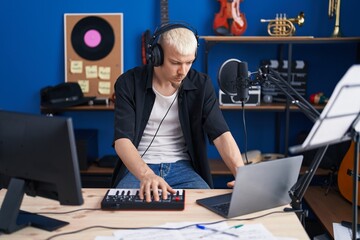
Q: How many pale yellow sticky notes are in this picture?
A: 5